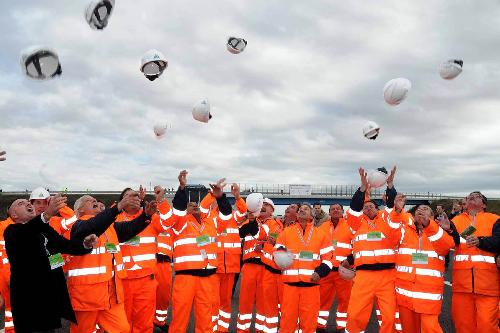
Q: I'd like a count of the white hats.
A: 15